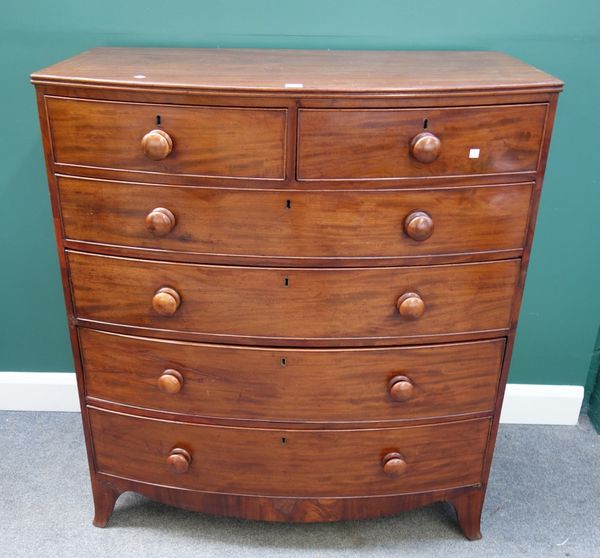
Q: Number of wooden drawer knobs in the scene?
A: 10